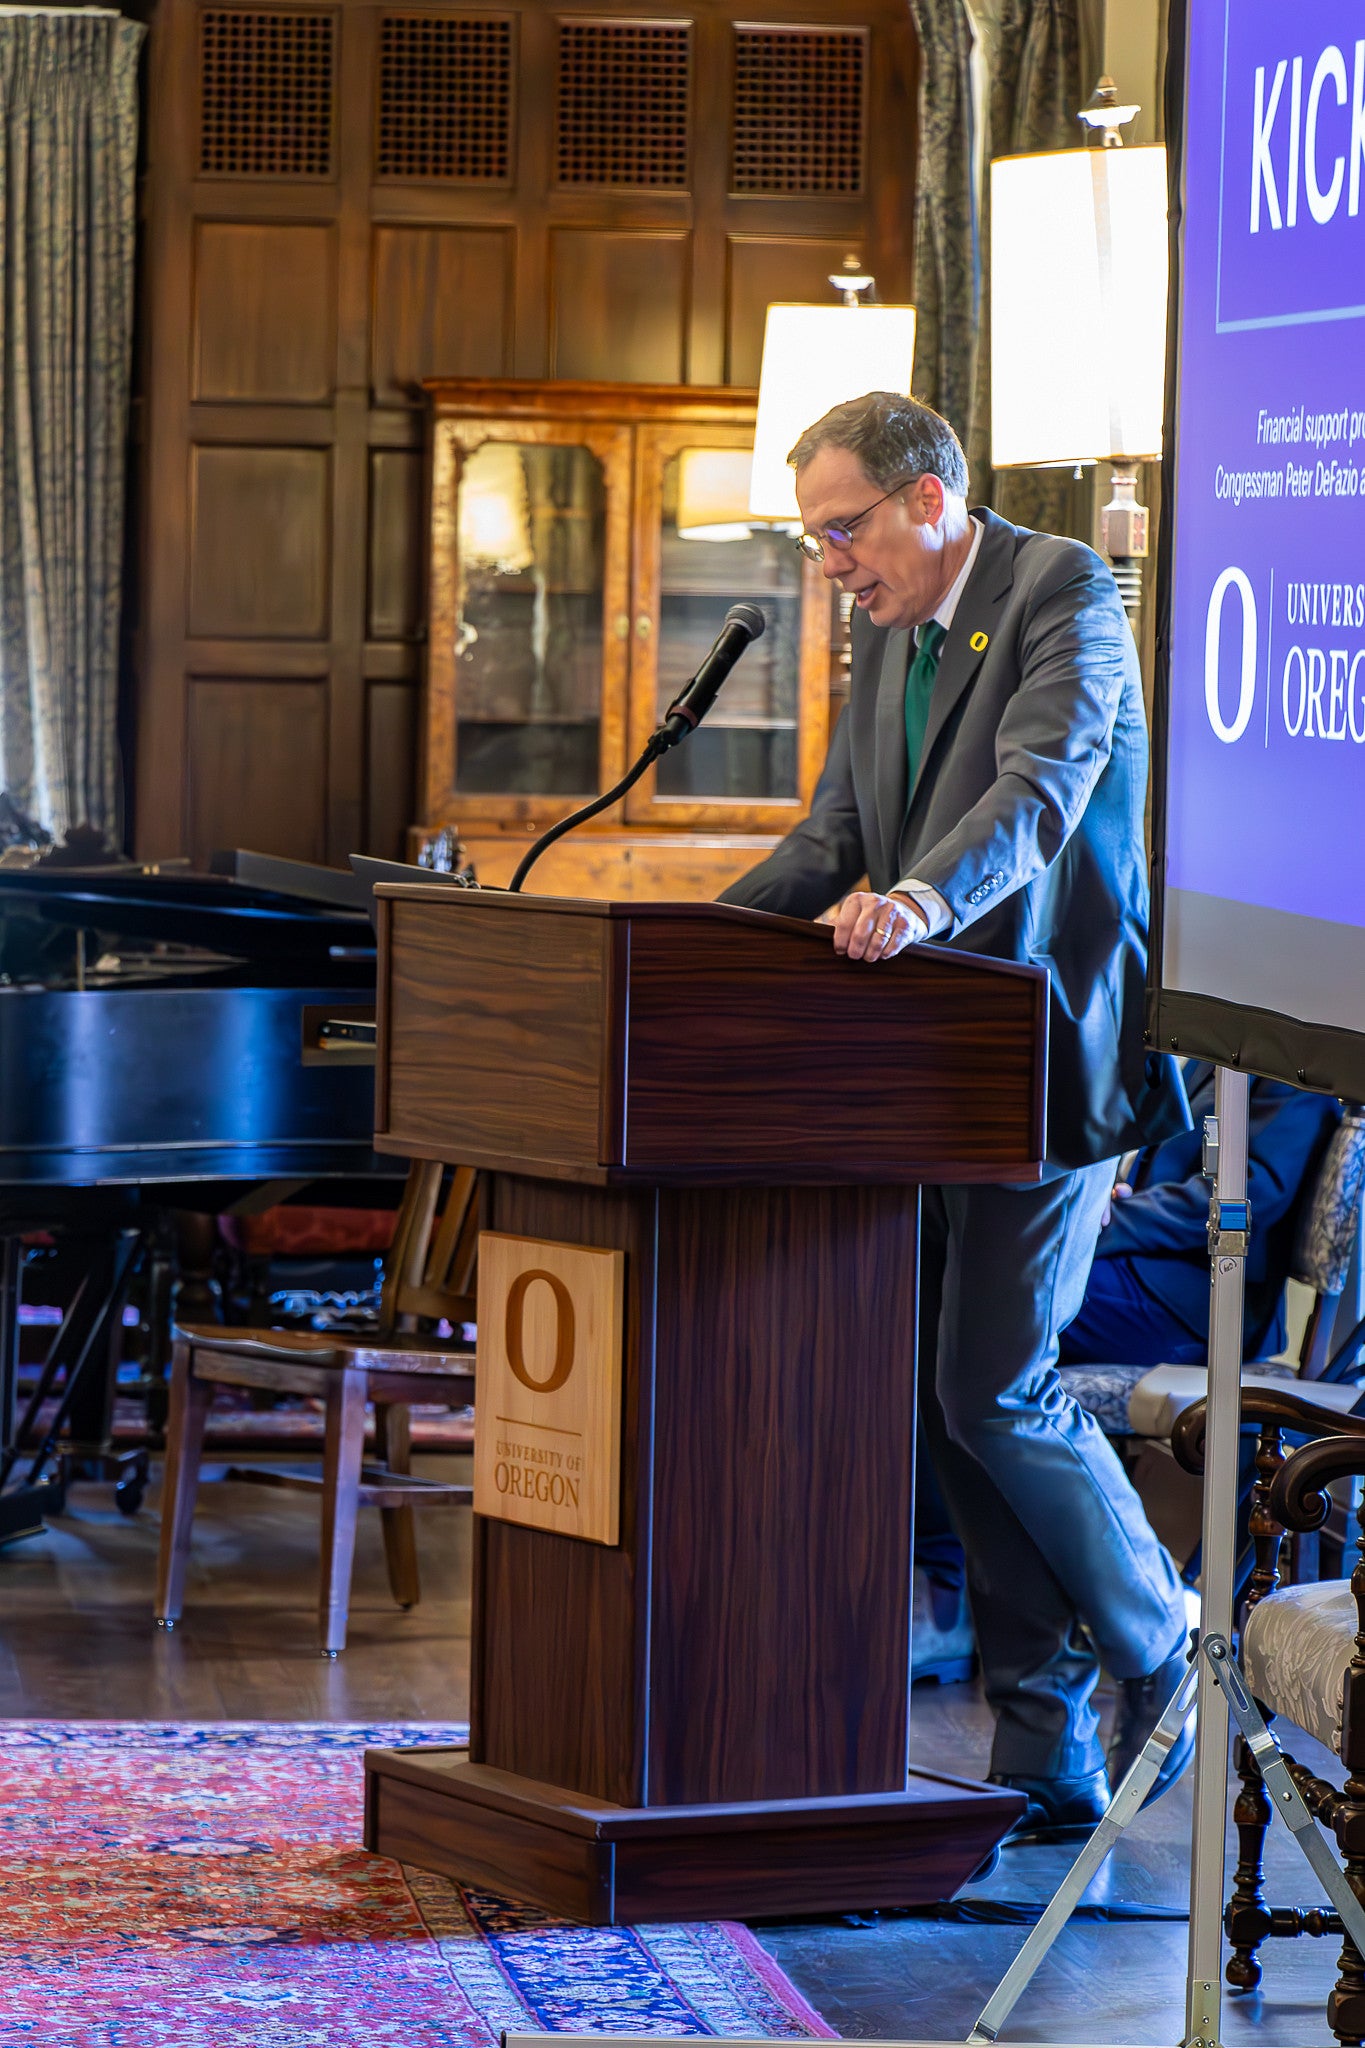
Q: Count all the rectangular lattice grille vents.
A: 4